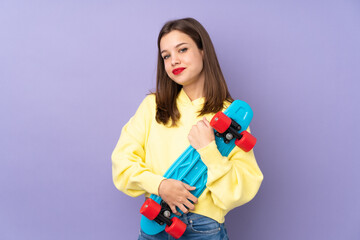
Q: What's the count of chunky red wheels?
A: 4